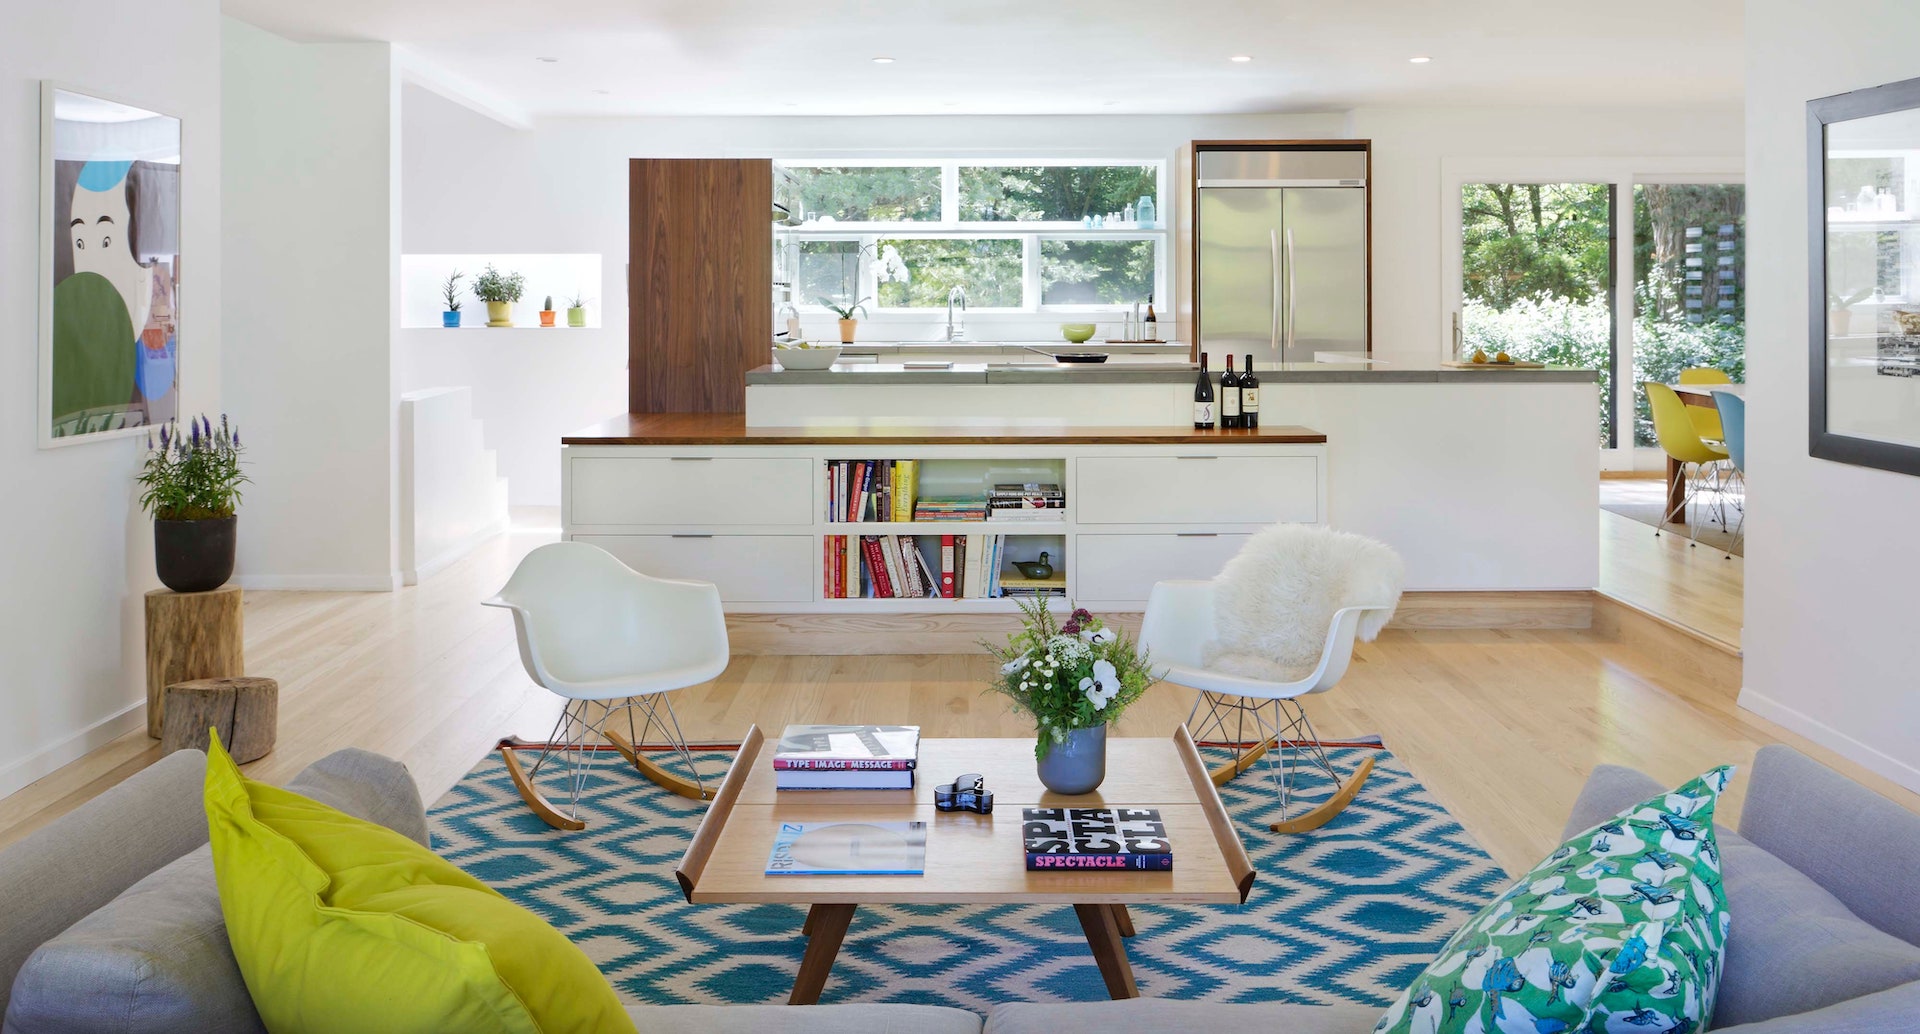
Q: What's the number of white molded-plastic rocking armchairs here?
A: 2